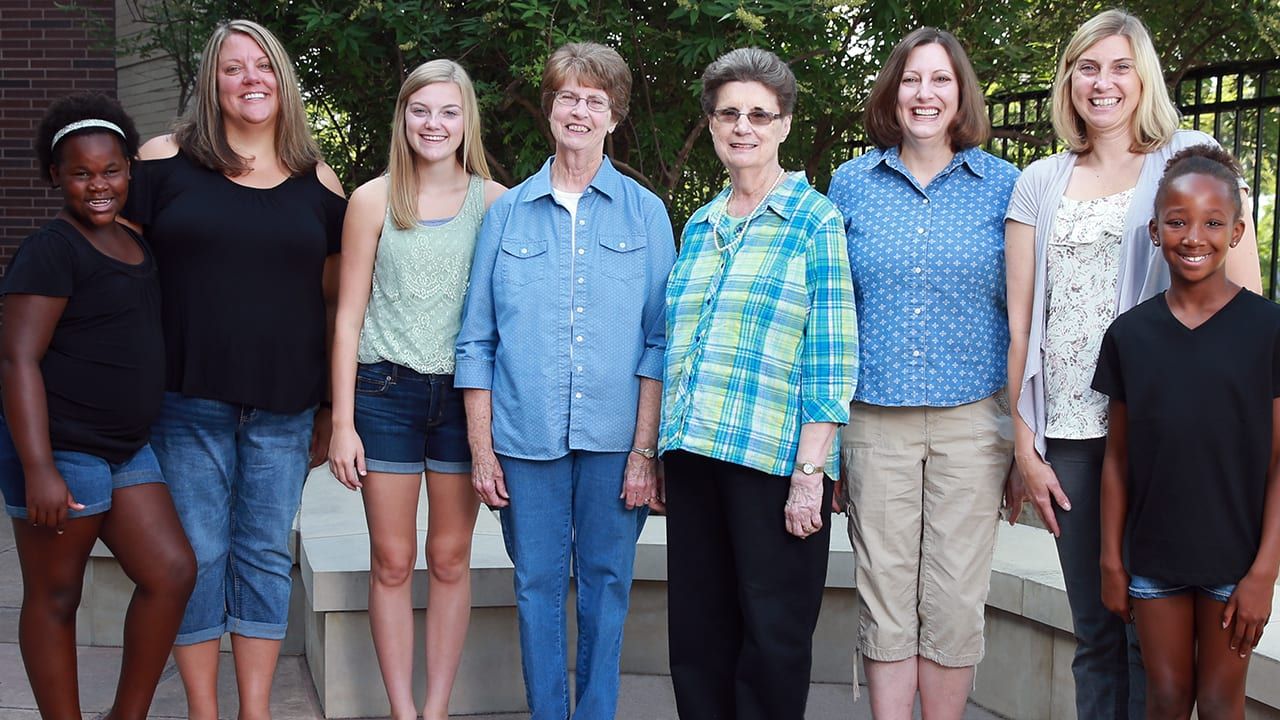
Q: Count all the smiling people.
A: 8